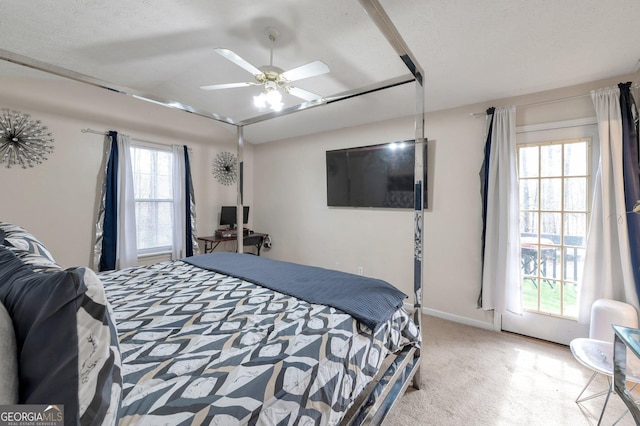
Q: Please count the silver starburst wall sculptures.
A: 2